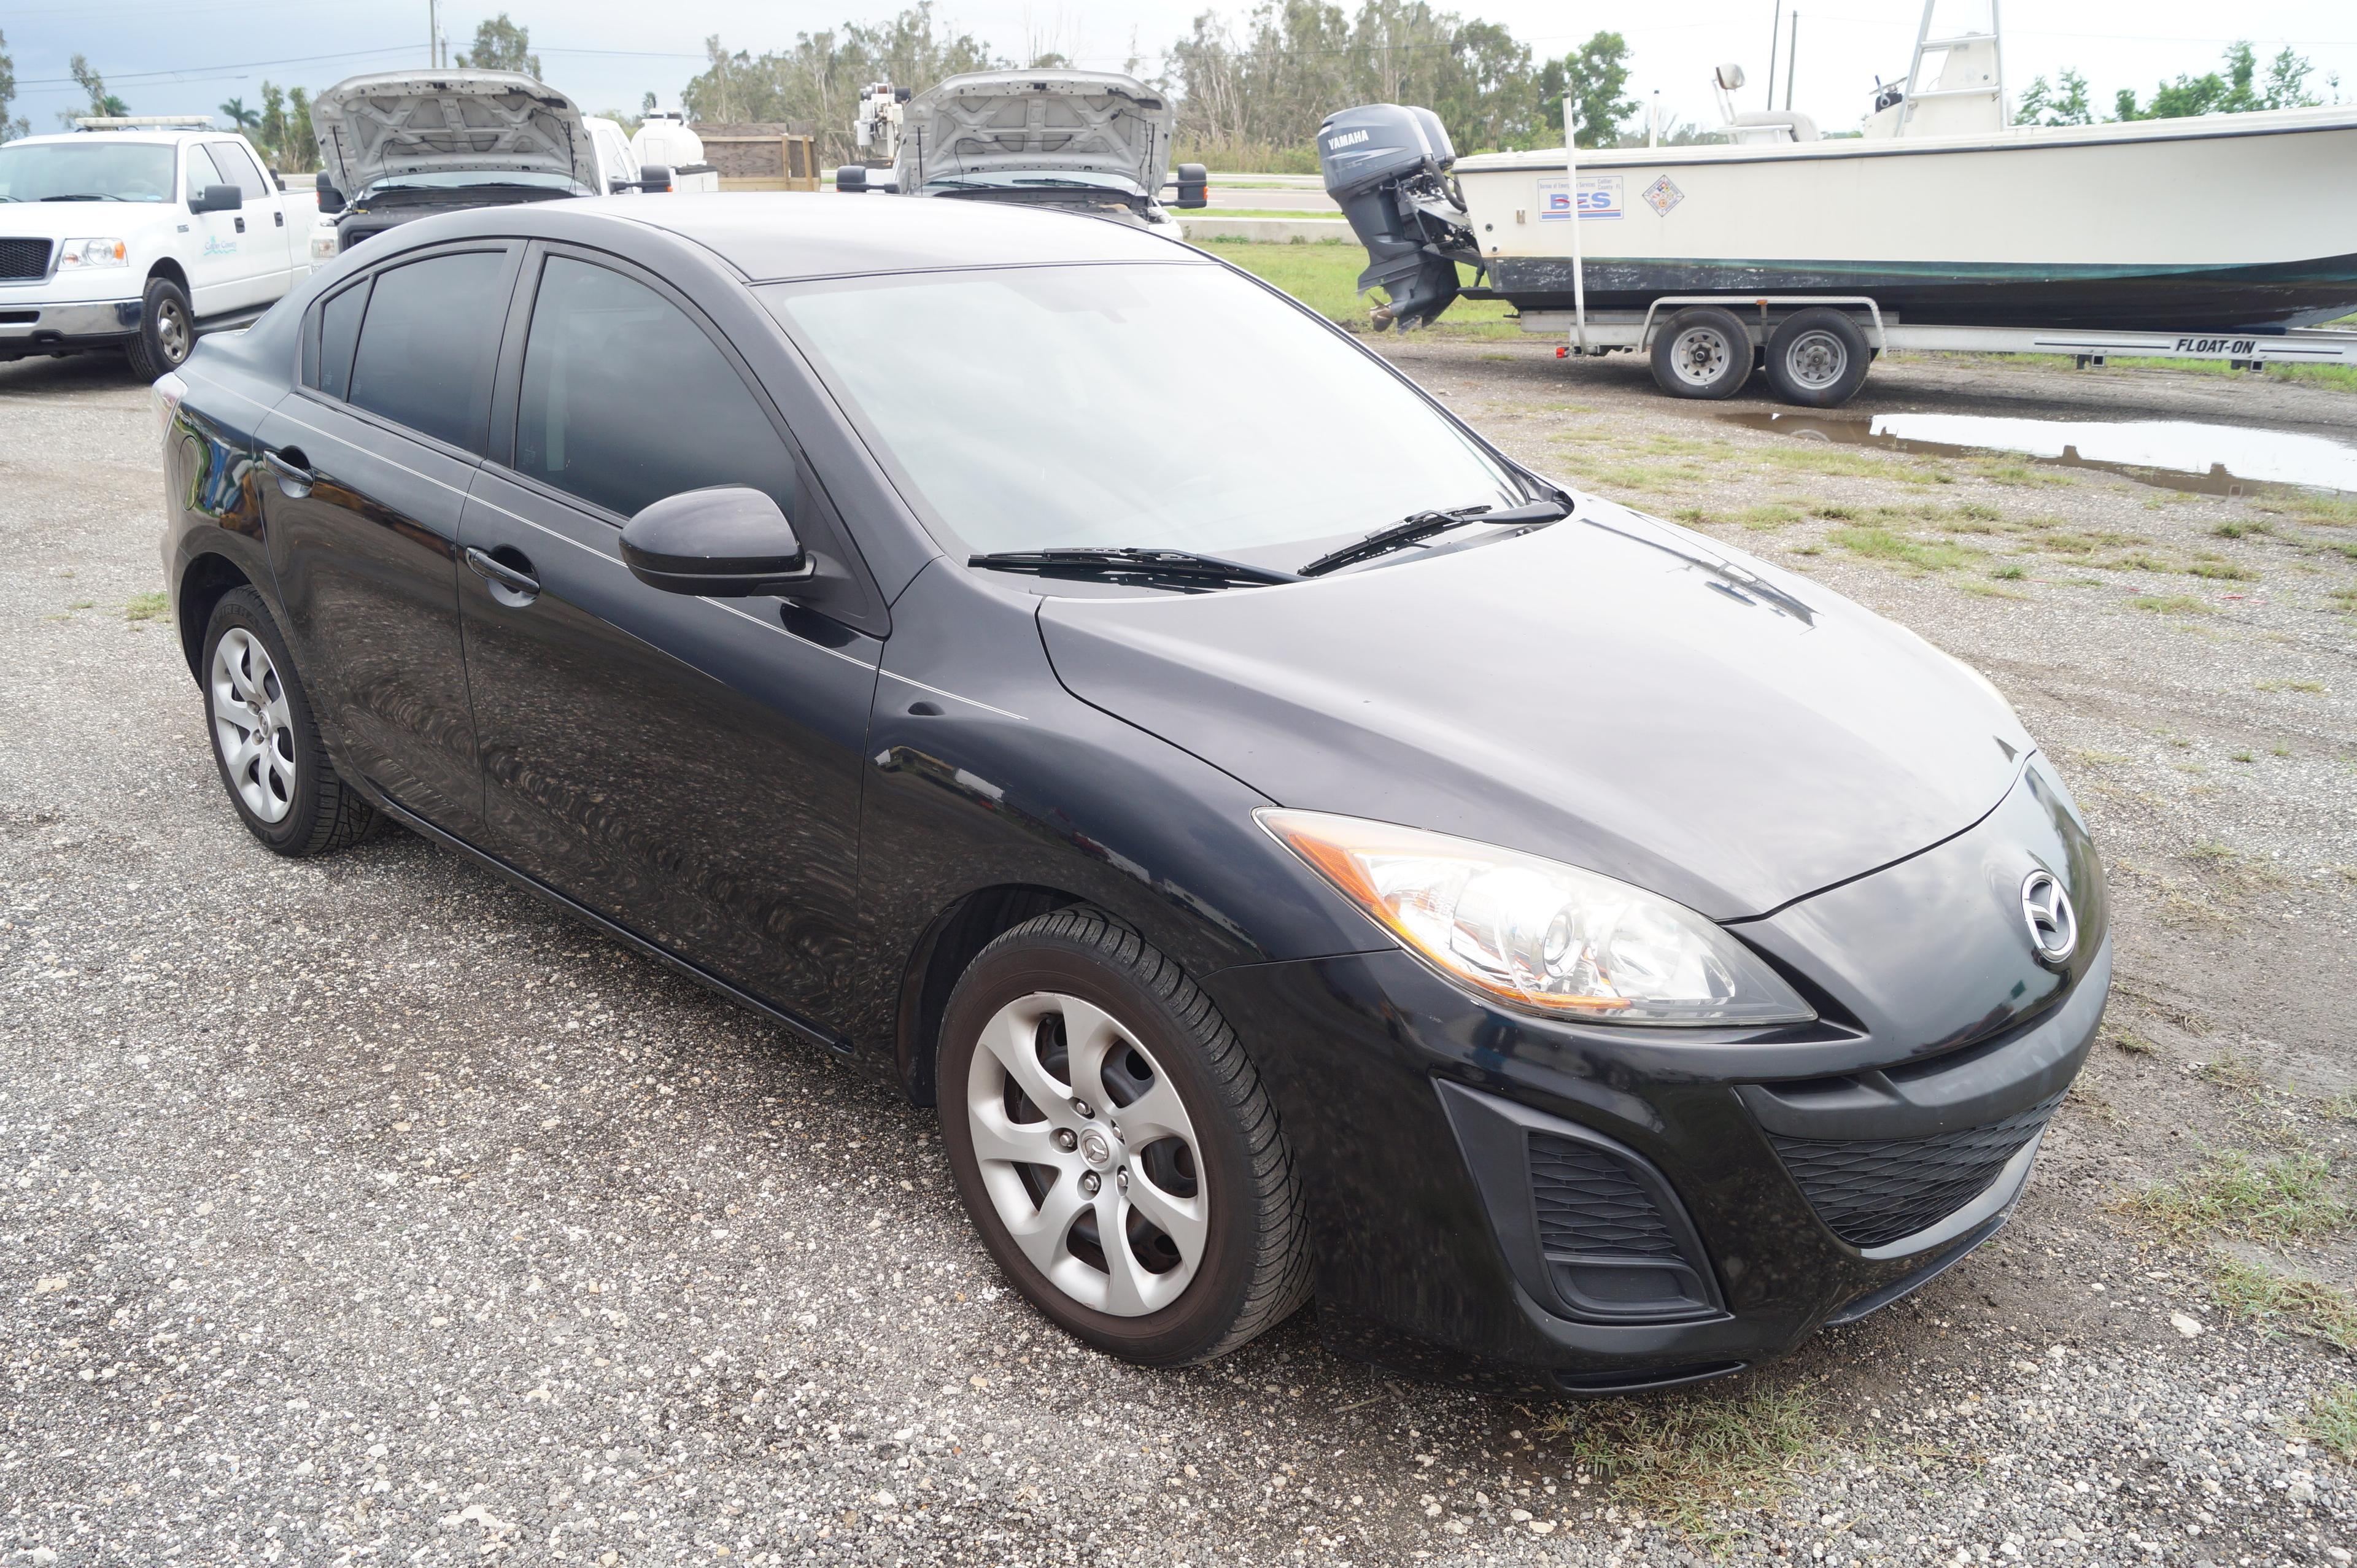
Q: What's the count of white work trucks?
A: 3